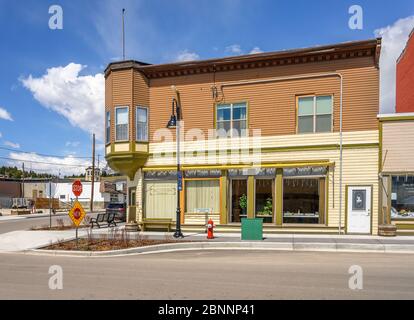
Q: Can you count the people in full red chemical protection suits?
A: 0